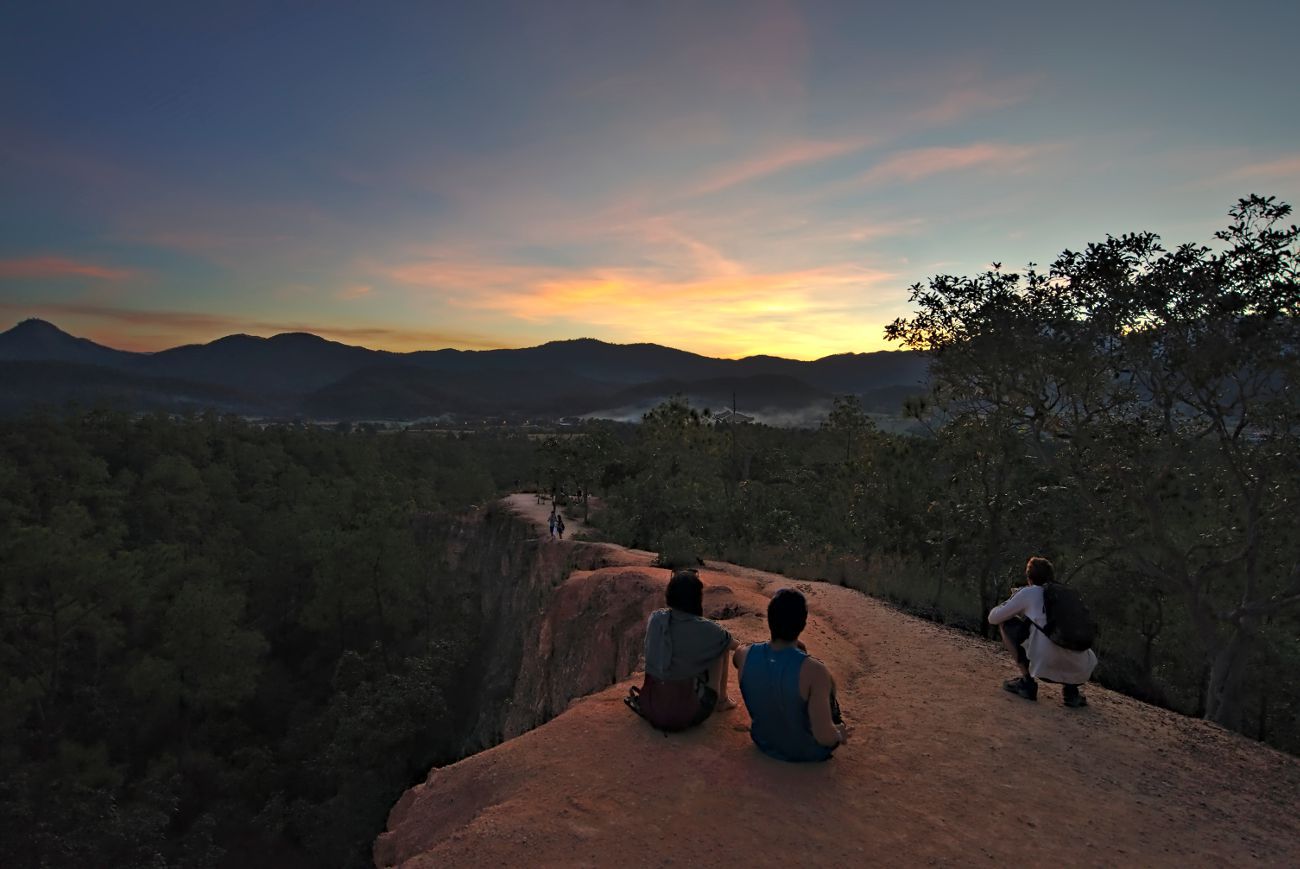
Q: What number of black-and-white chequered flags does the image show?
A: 0